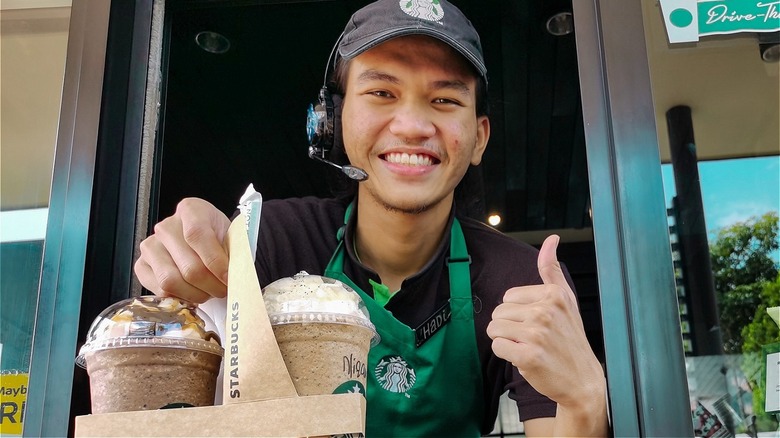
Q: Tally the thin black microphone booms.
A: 1